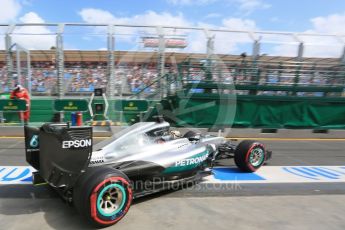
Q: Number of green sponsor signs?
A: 3